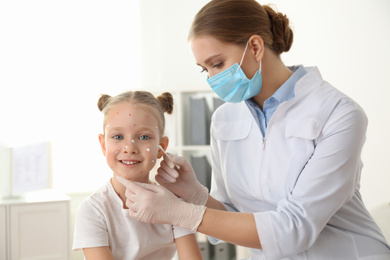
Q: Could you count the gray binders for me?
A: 5